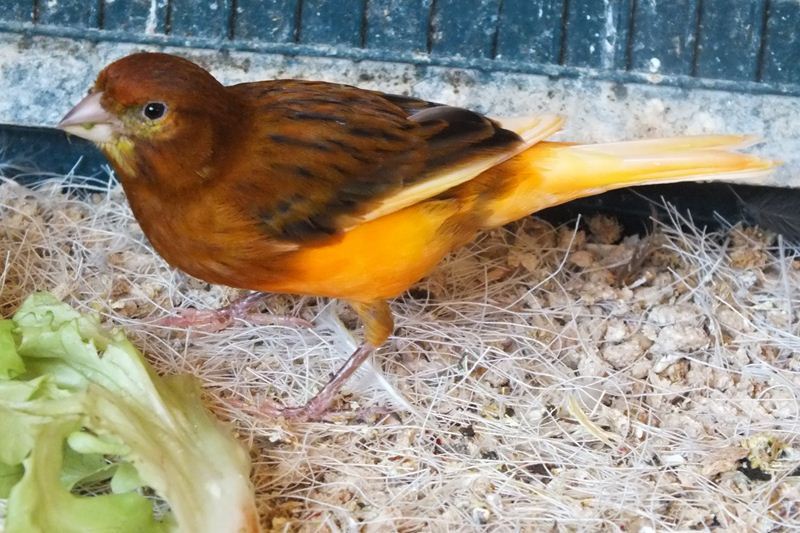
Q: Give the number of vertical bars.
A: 12